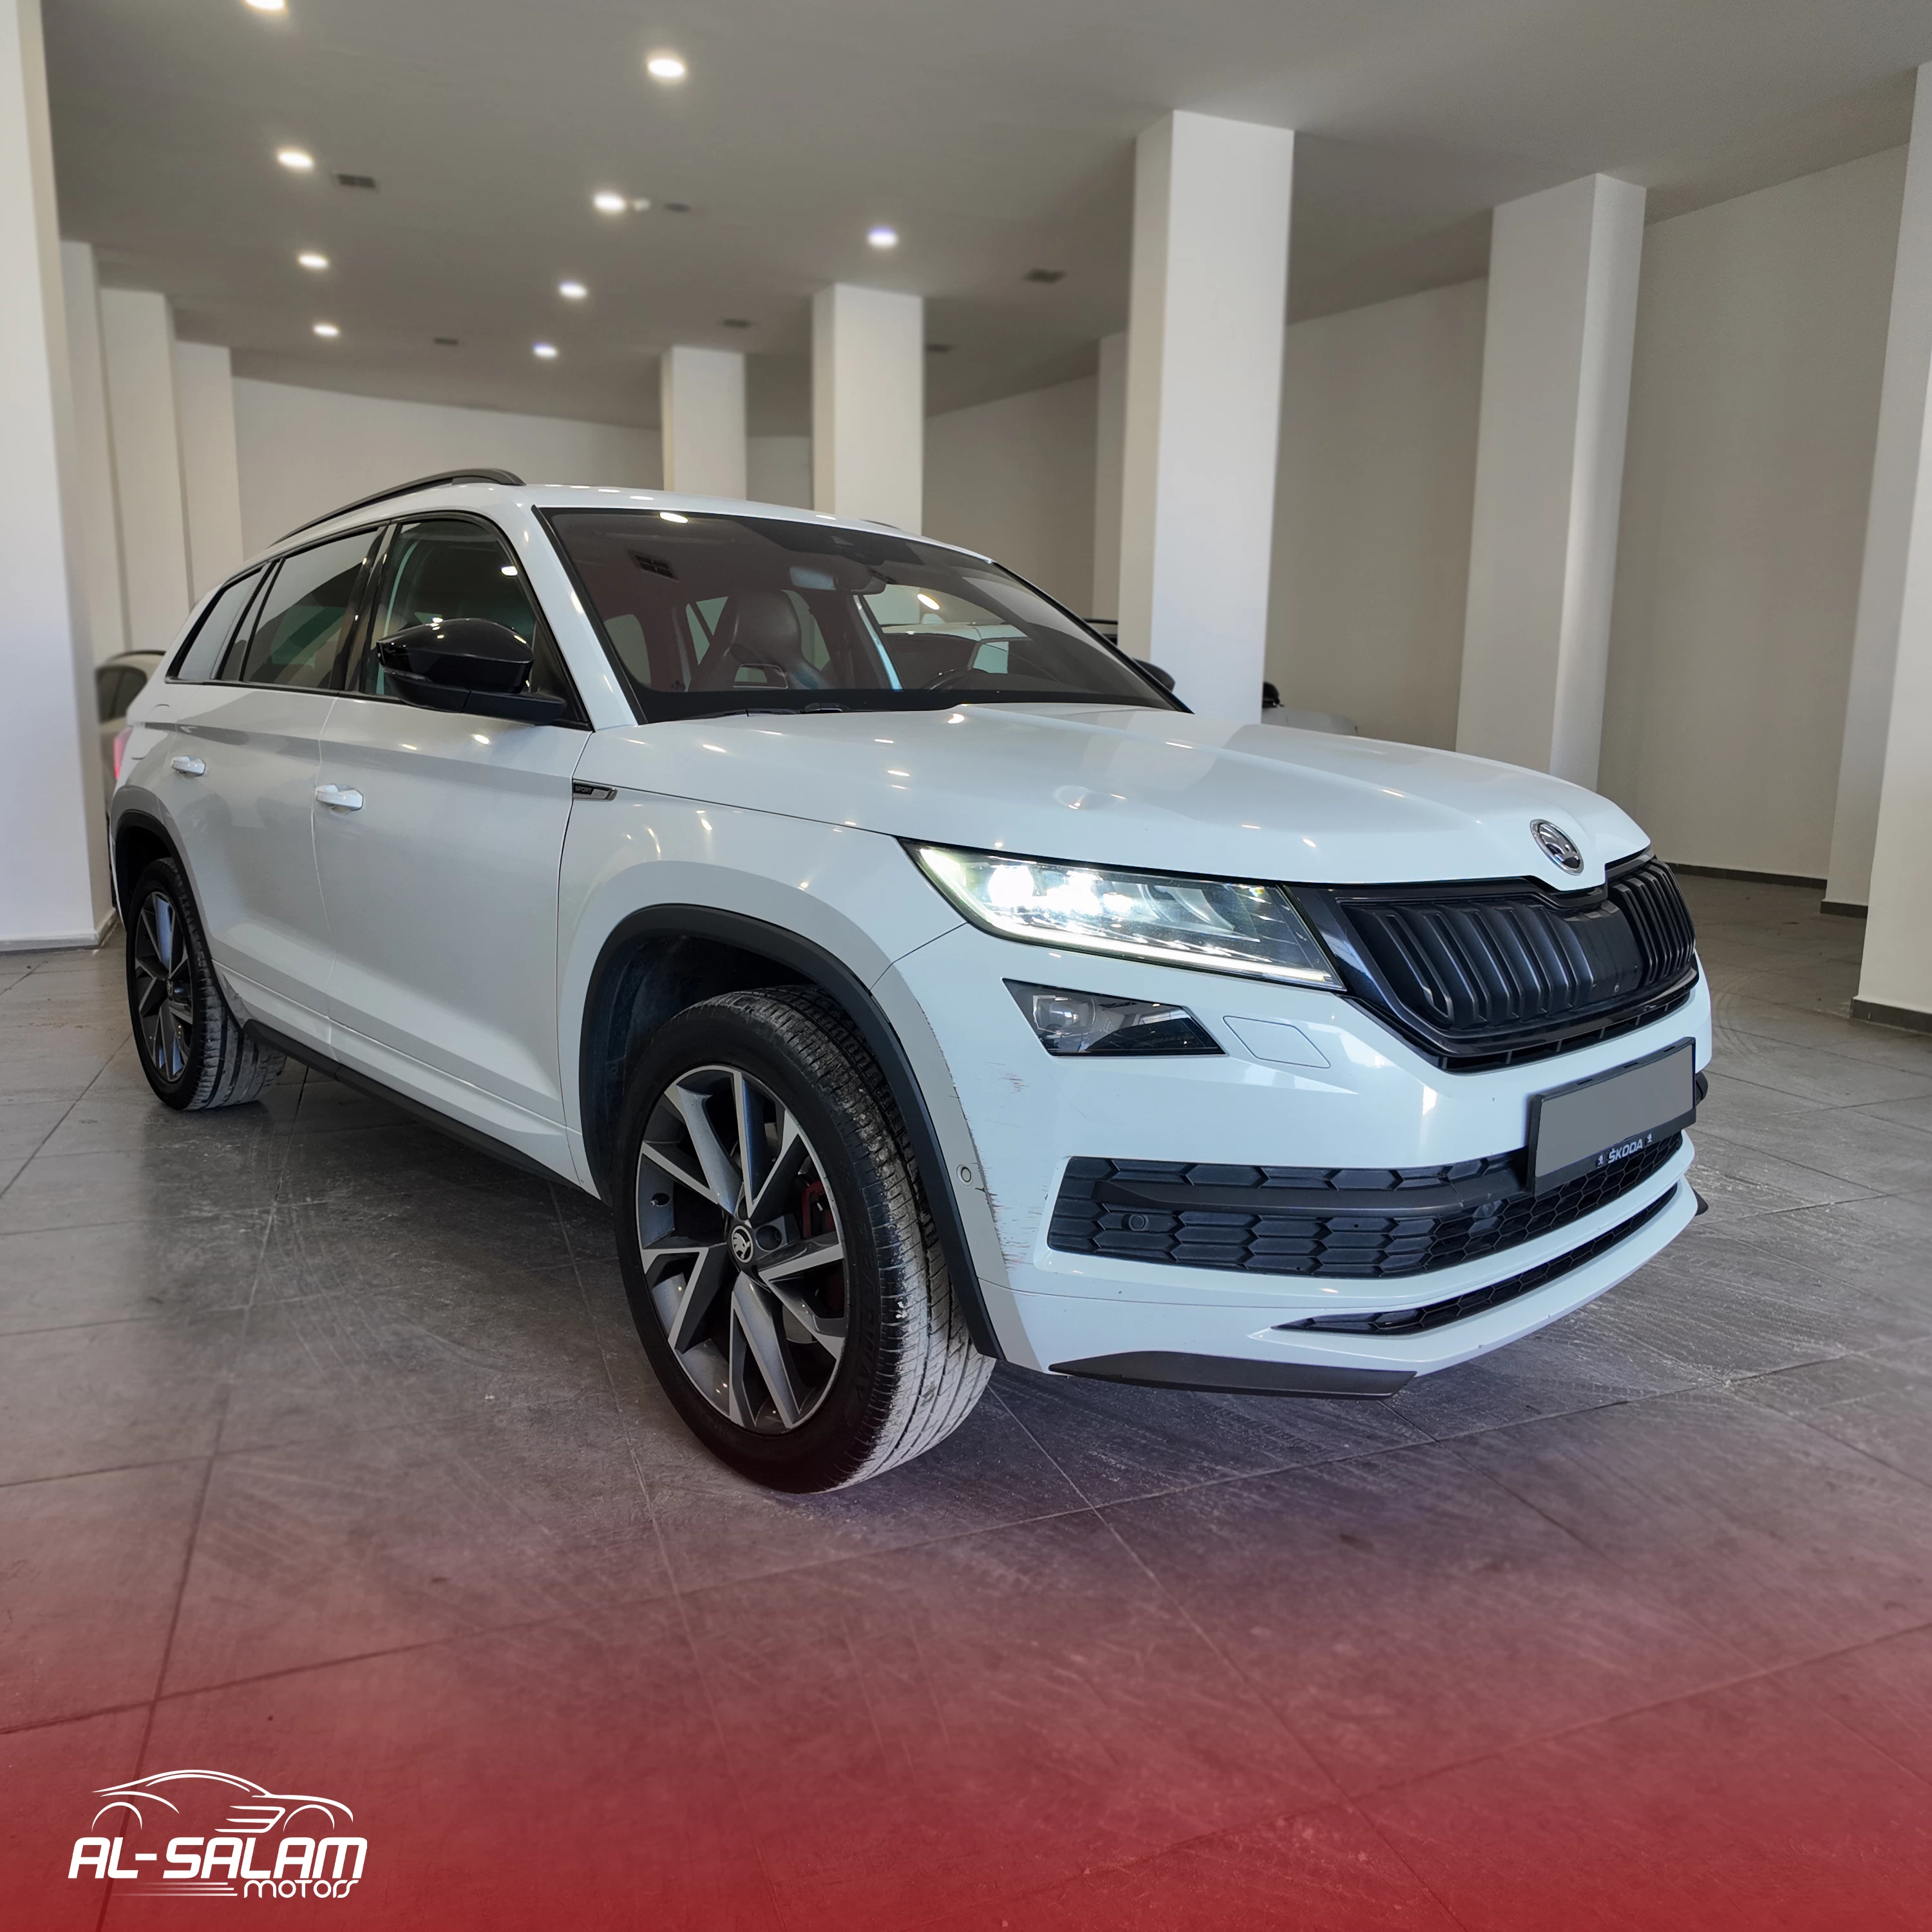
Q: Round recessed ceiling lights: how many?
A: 9